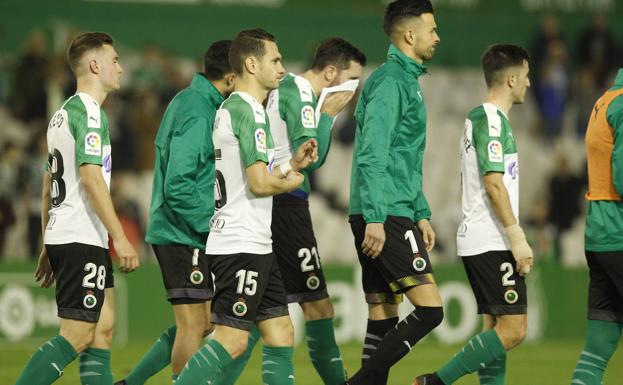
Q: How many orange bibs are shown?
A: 1